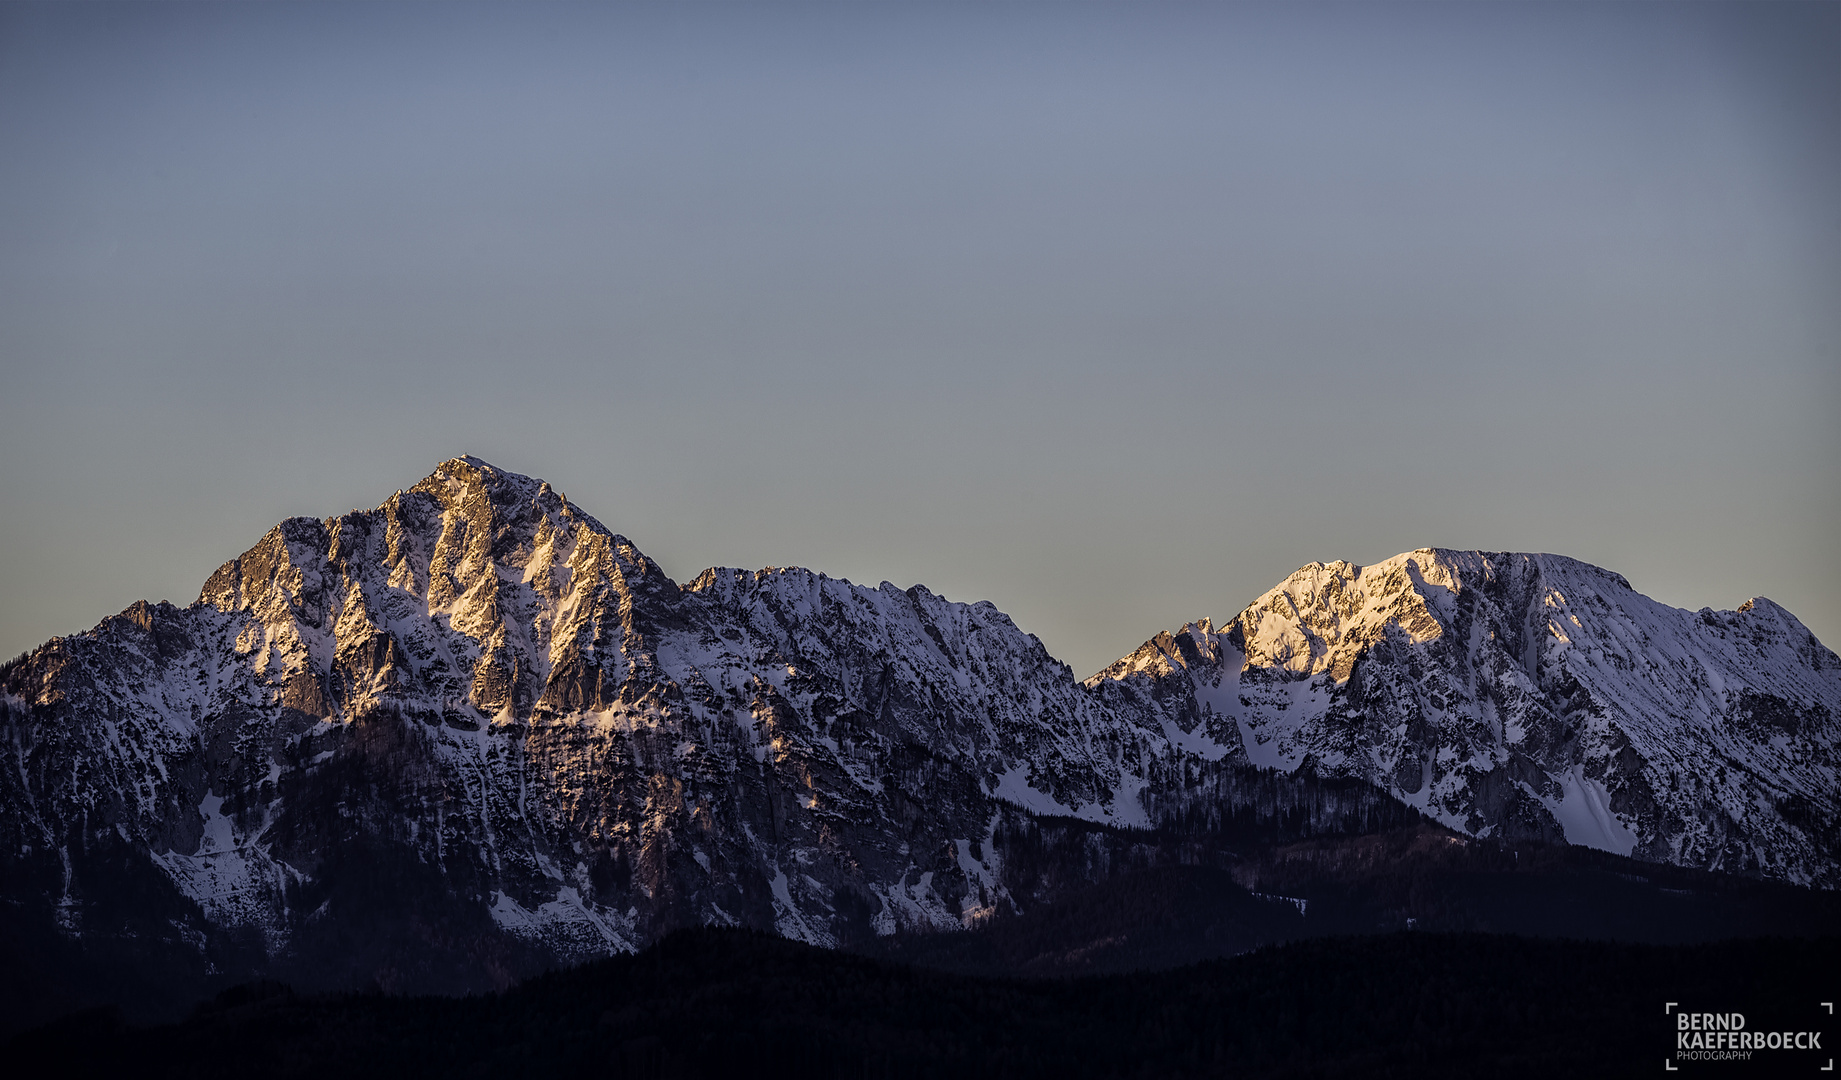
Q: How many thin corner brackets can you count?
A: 4